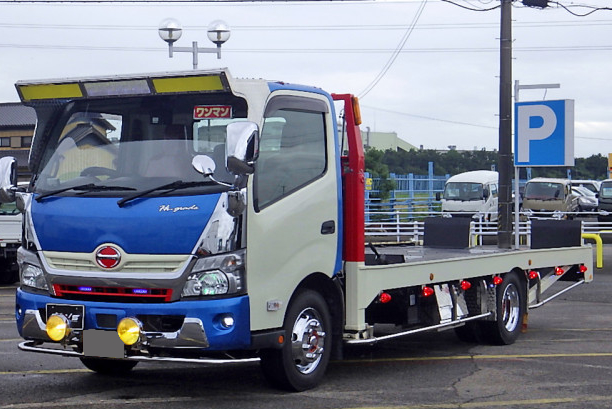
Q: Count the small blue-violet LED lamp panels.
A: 2